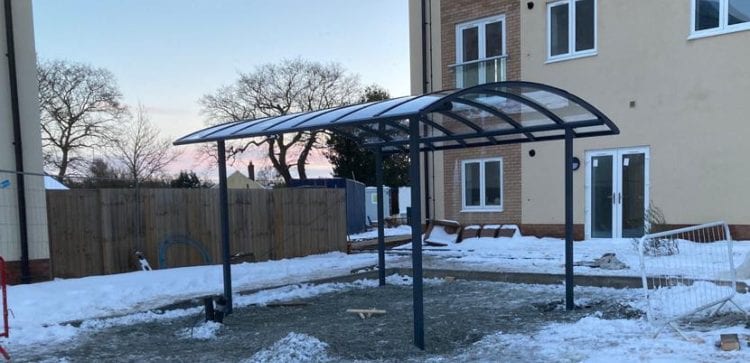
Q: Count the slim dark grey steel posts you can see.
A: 4